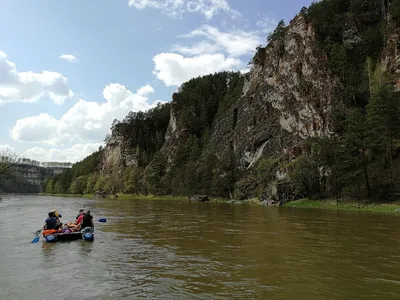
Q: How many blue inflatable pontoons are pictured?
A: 2